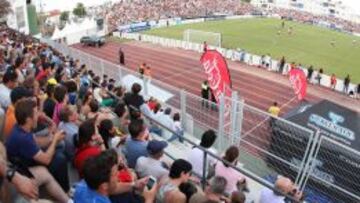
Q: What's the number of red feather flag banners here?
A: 2